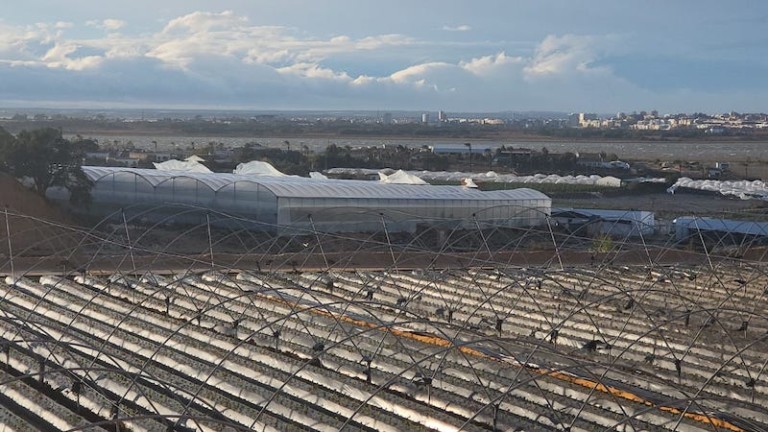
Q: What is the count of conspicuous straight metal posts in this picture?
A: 9